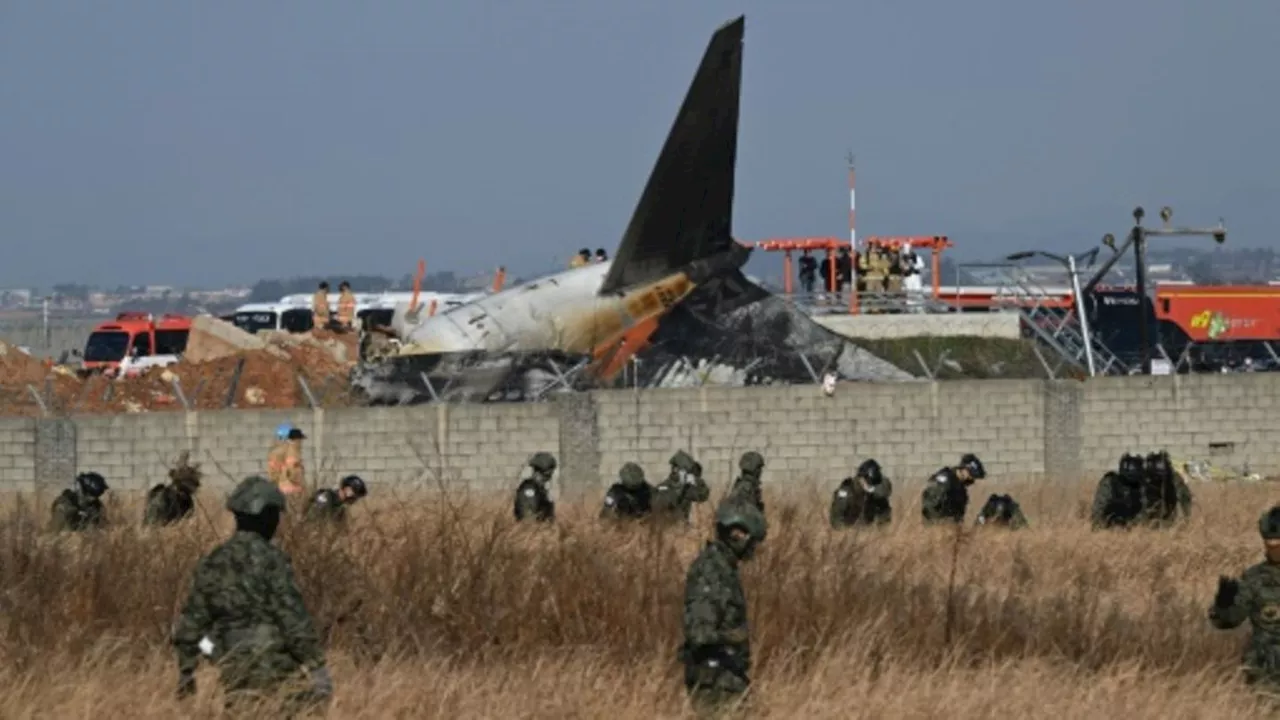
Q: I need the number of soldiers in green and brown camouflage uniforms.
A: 15